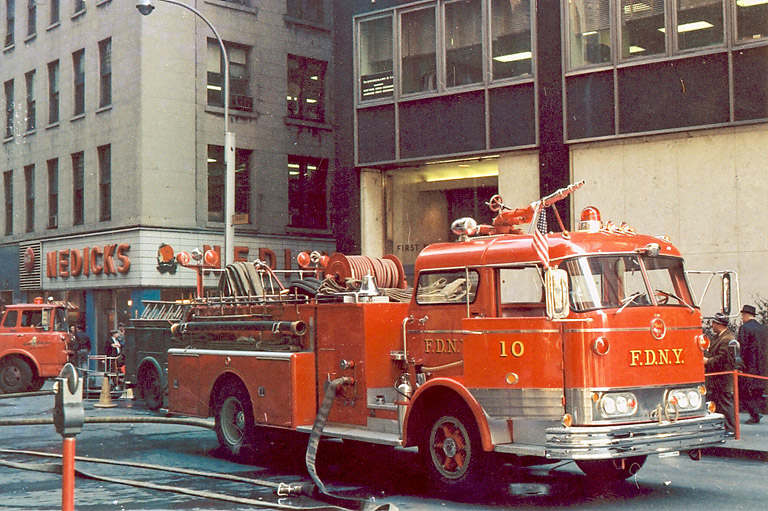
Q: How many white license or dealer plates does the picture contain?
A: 1